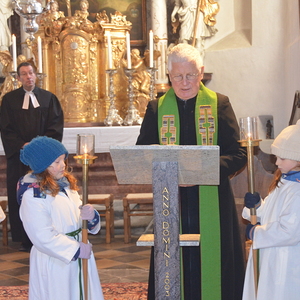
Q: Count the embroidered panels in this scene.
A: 2